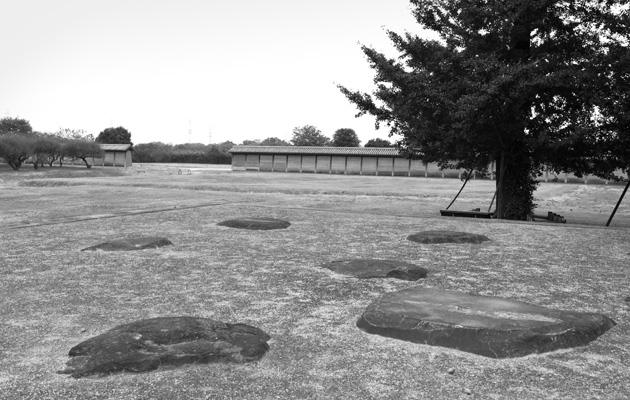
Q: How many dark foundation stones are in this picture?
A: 6